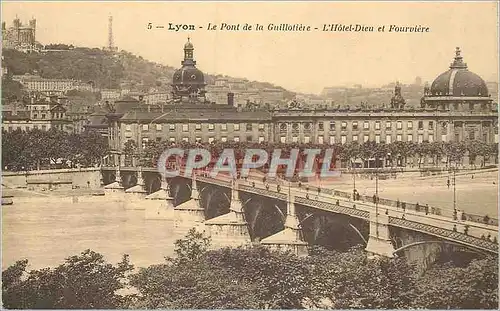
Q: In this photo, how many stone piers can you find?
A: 7